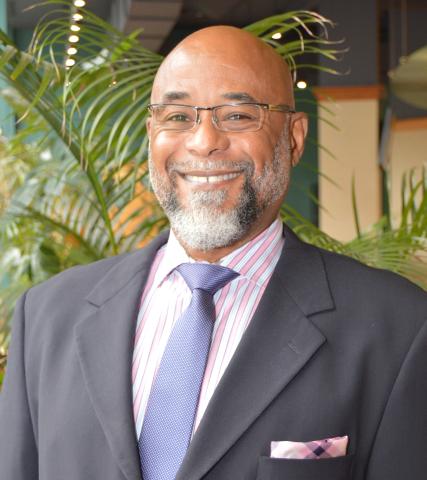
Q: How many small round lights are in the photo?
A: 8